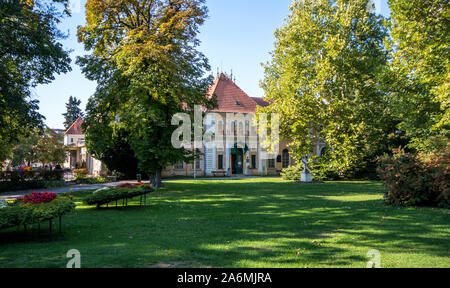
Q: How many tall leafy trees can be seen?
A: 4